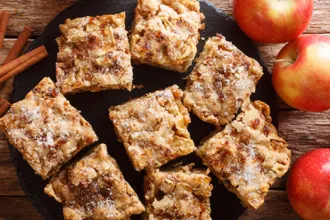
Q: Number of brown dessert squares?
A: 8